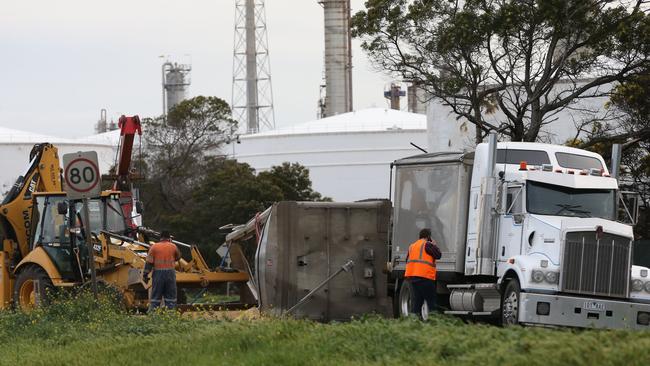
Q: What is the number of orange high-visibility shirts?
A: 2